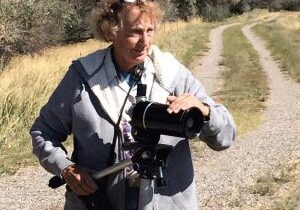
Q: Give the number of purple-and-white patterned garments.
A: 1